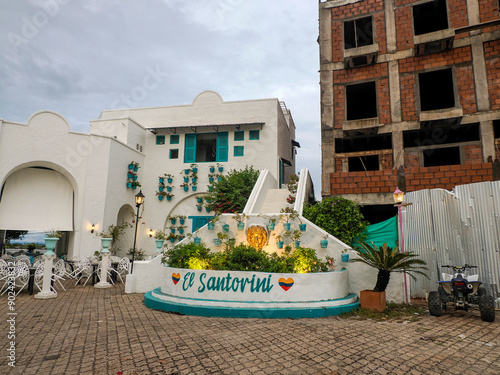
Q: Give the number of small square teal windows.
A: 6